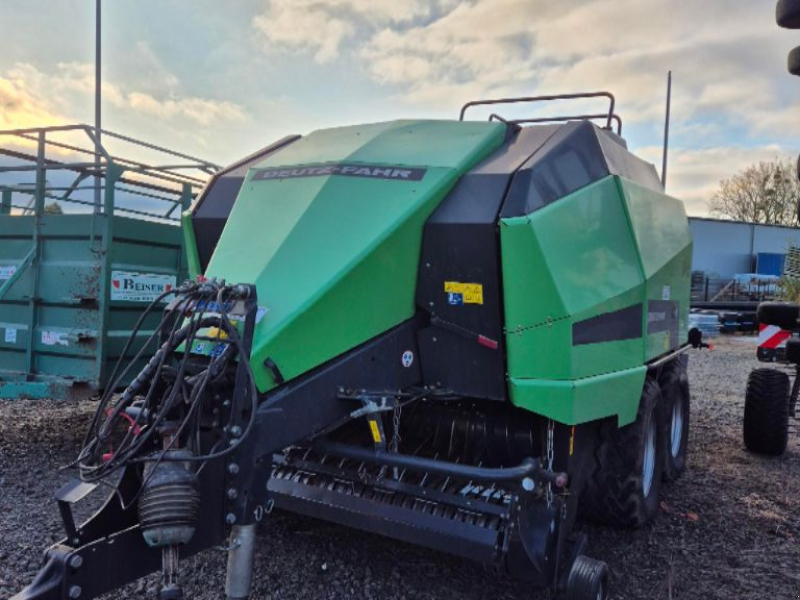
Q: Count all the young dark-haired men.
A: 0